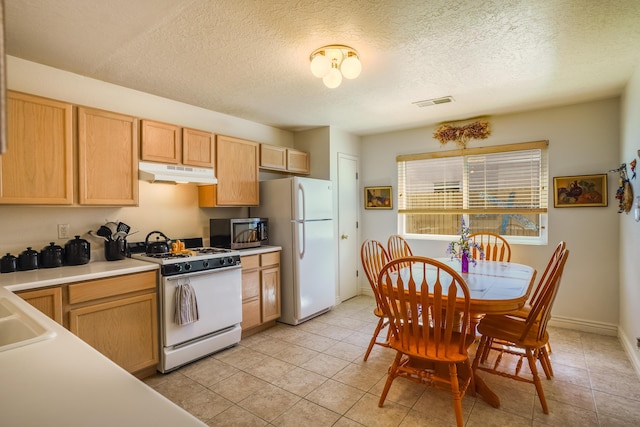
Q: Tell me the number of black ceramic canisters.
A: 4